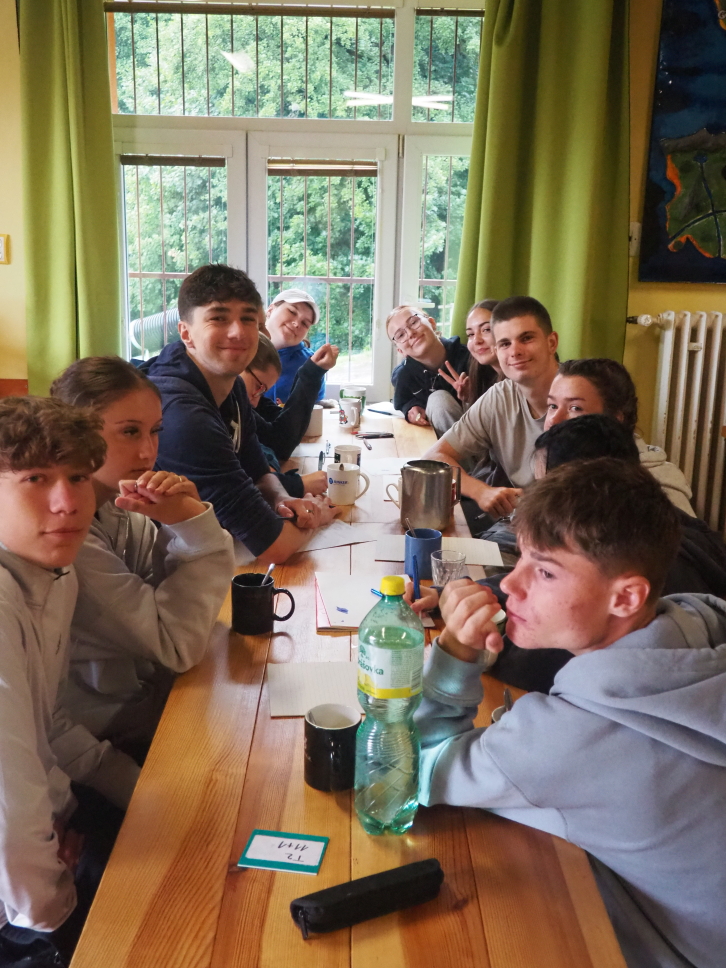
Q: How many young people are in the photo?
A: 11